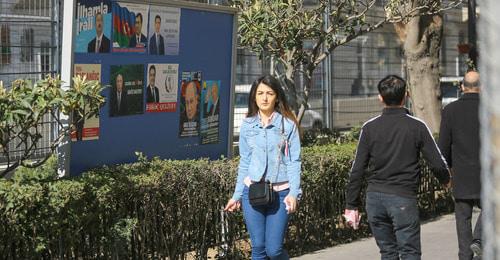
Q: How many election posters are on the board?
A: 8